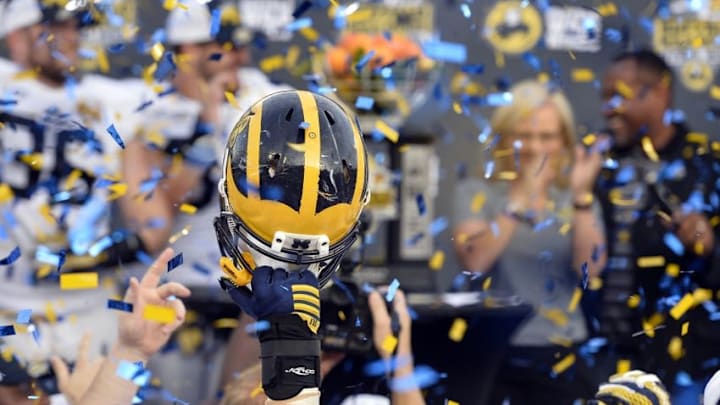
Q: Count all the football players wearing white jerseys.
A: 2